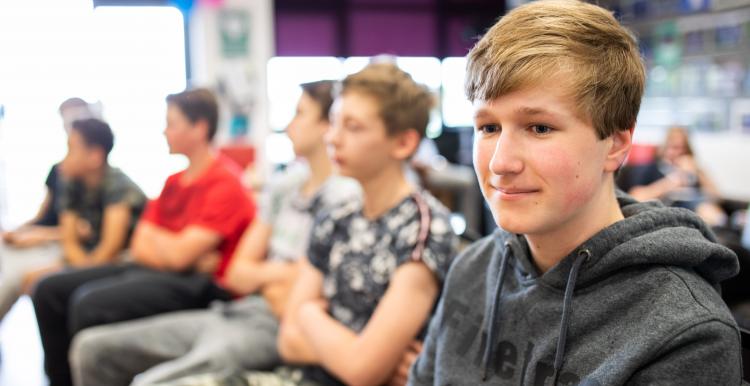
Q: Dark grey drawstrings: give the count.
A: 2